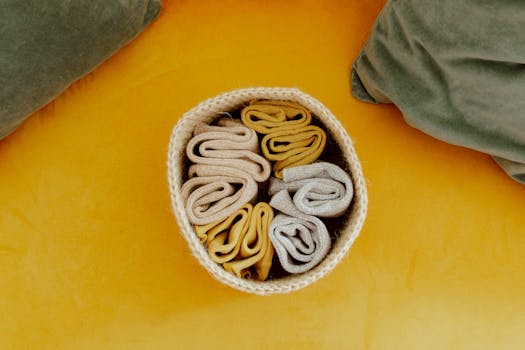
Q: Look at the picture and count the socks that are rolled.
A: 8